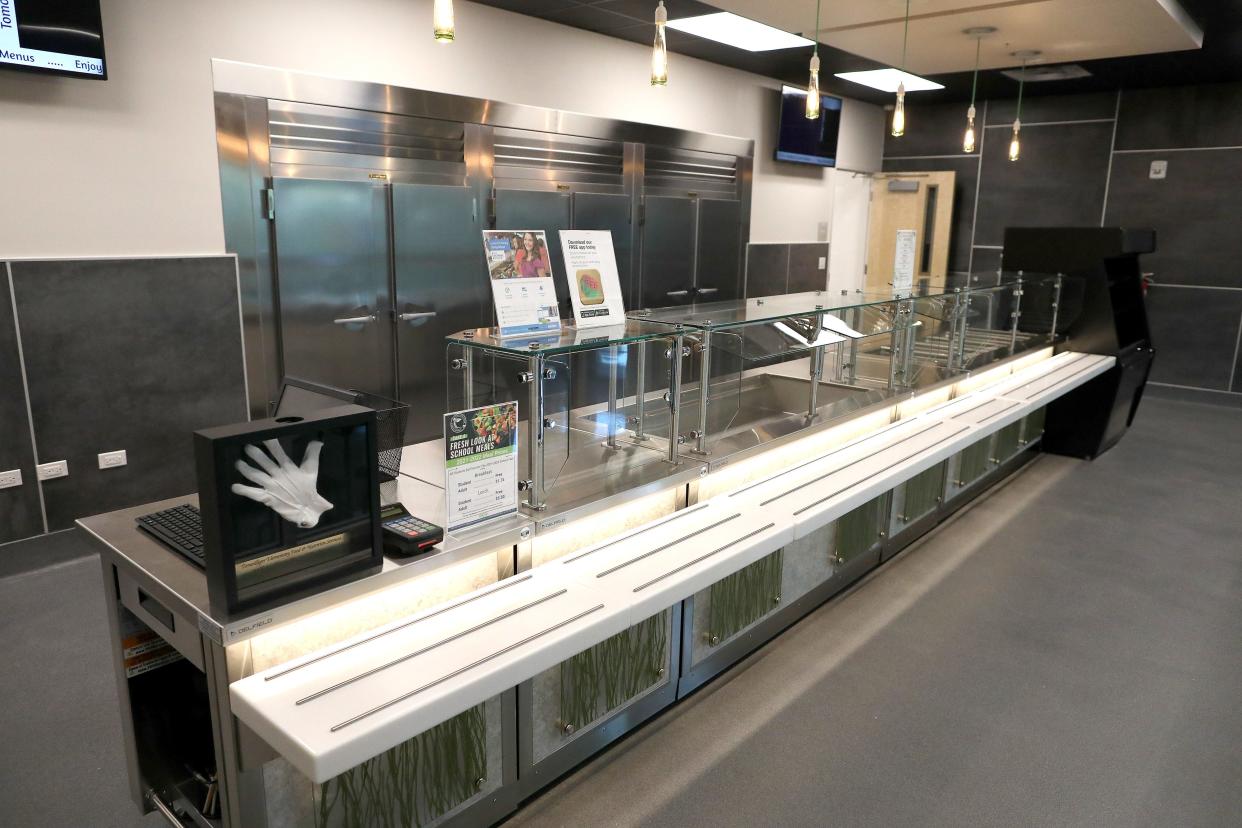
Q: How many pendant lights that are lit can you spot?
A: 6